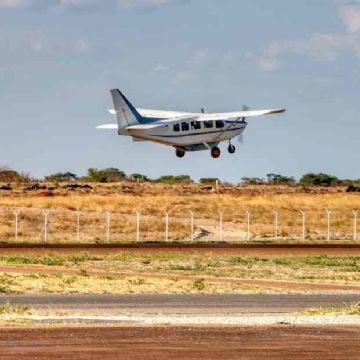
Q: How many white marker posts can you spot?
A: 13